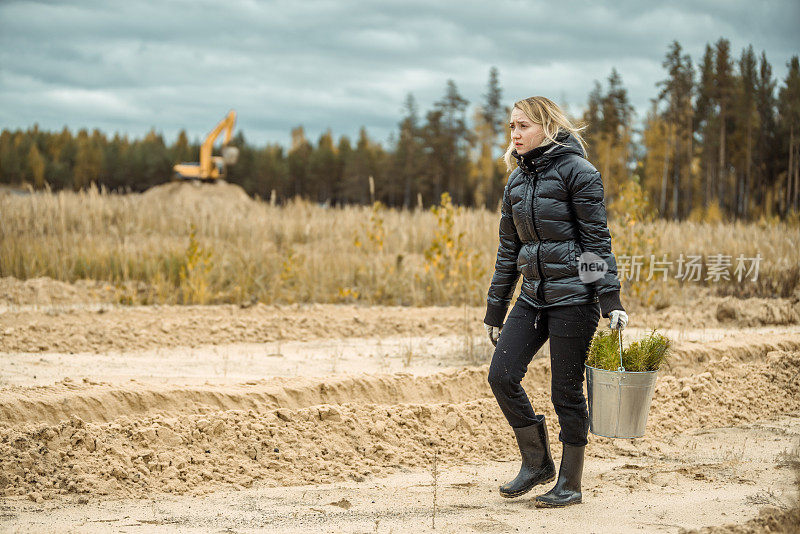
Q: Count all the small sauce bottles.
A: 0